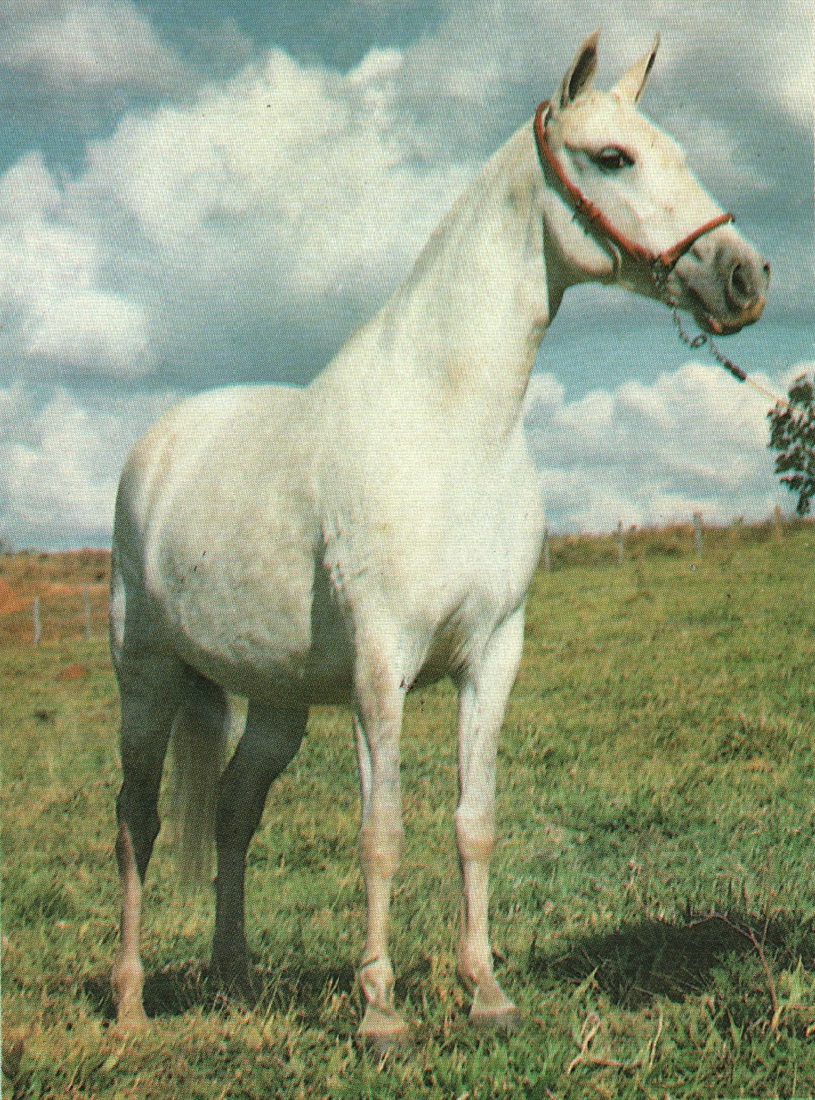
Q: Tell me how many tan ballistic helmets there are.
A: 0